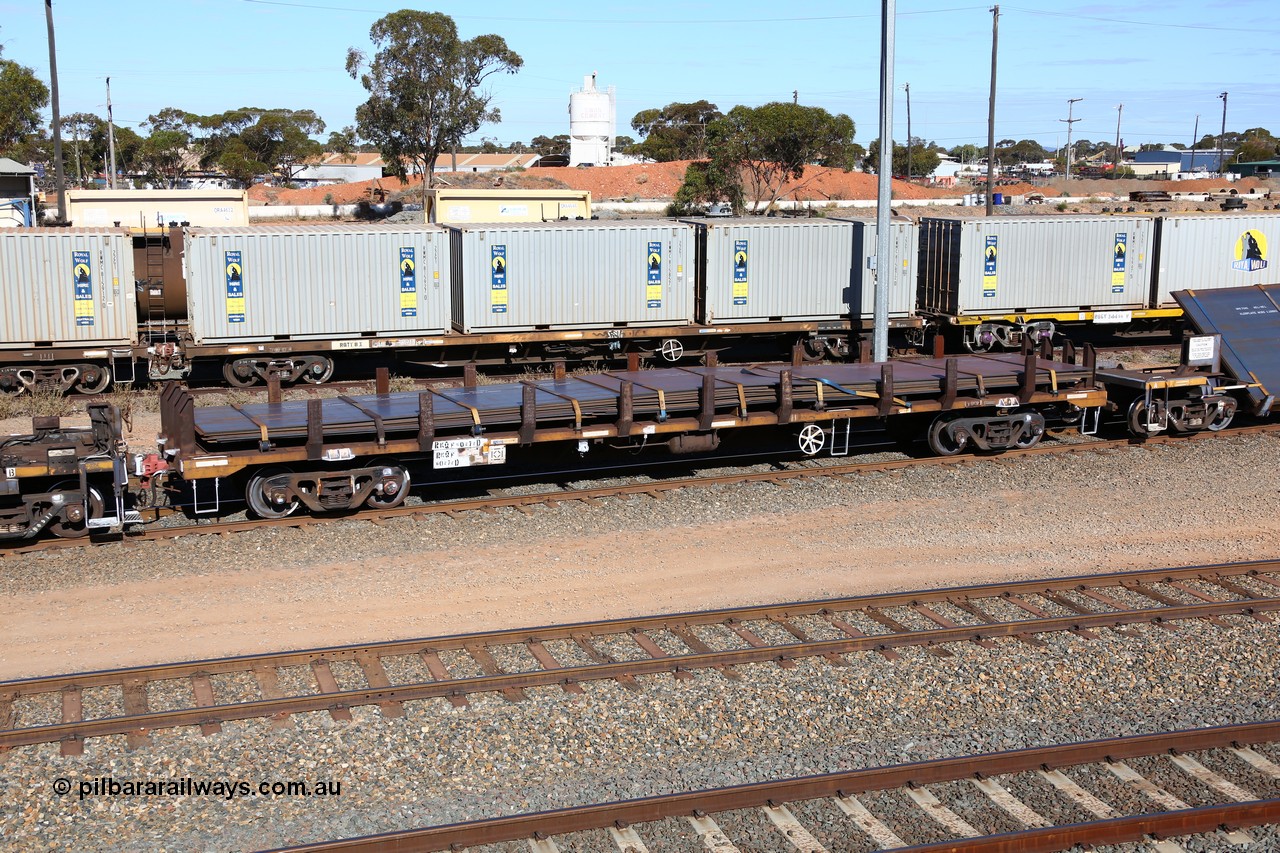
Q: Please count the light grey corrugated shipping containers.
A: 6